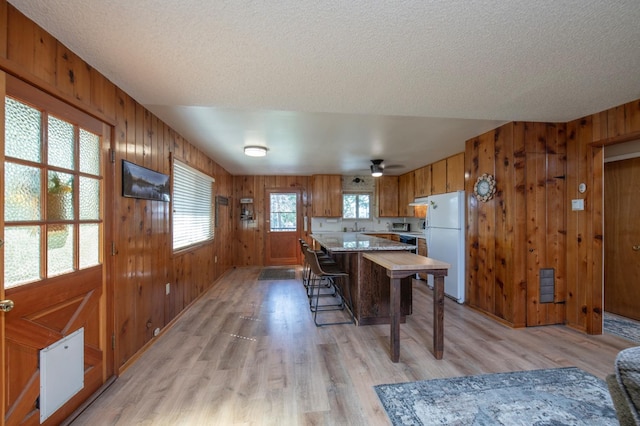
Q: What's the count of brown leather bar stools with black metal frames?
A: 4